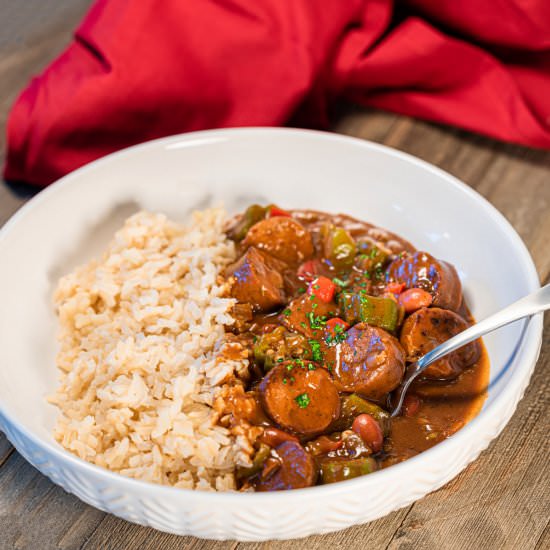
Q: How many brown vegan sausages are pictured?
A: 8